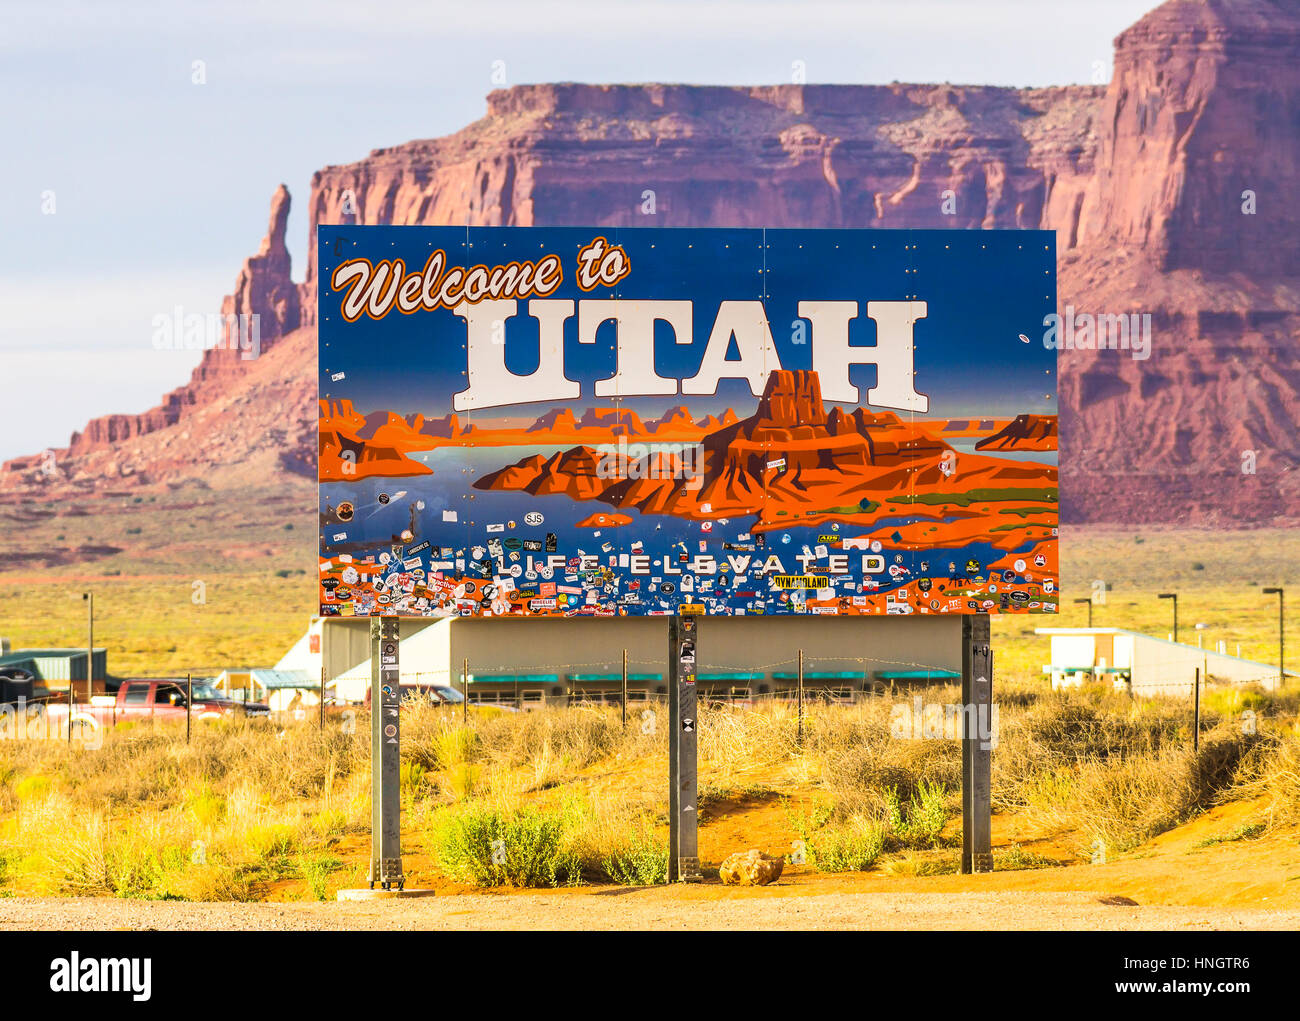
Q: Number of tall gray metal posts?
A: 3